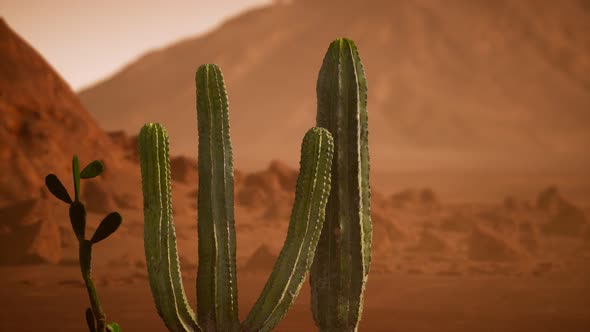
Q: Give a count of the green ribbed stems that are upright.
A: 4